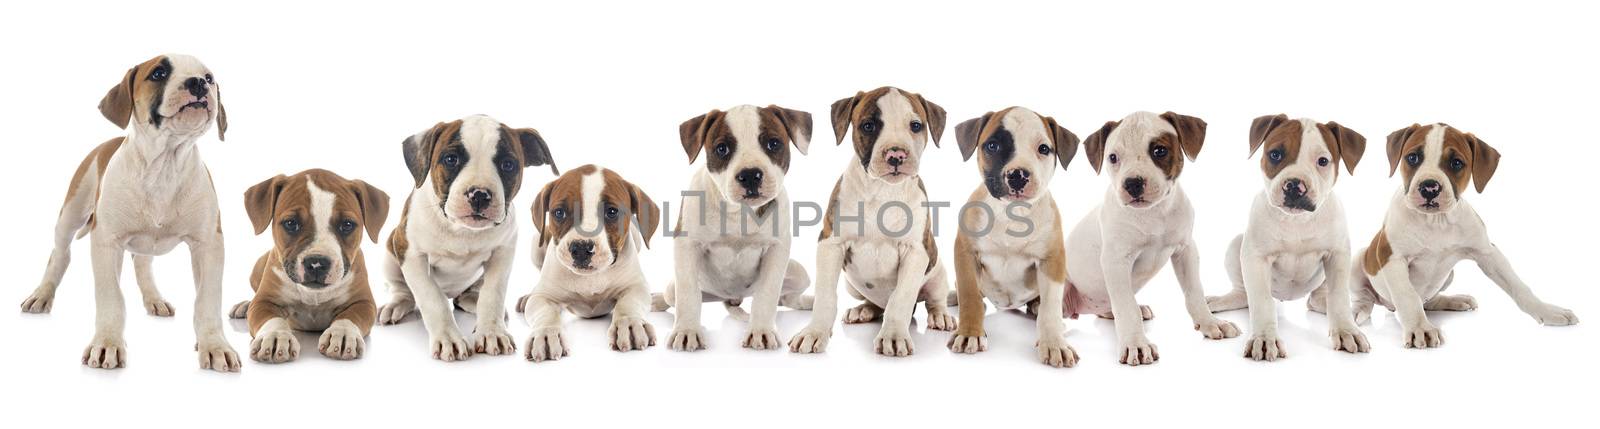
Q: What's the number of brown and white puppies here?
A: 10